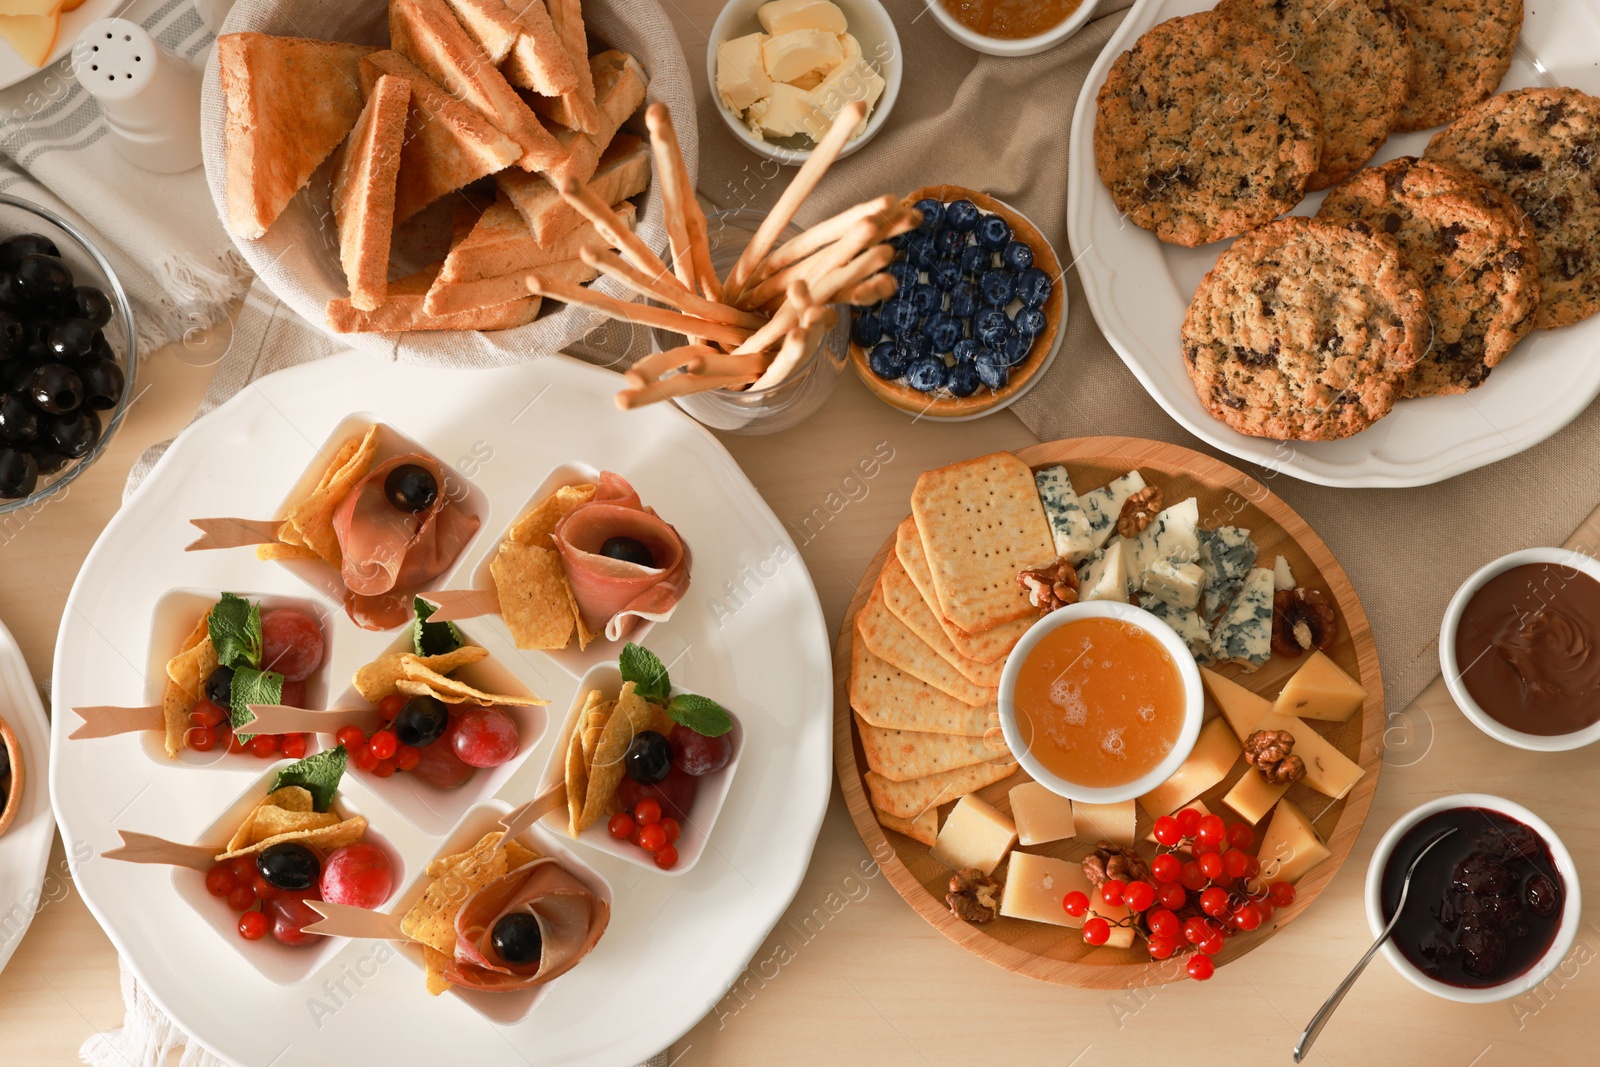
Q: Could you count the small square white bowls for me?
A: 7